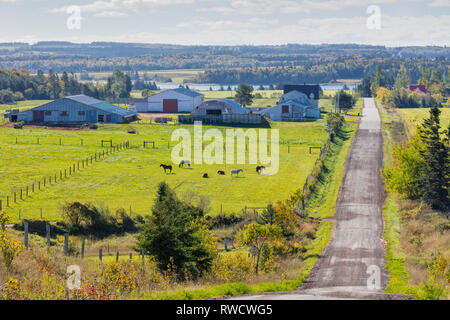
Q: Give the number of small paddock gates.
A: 3